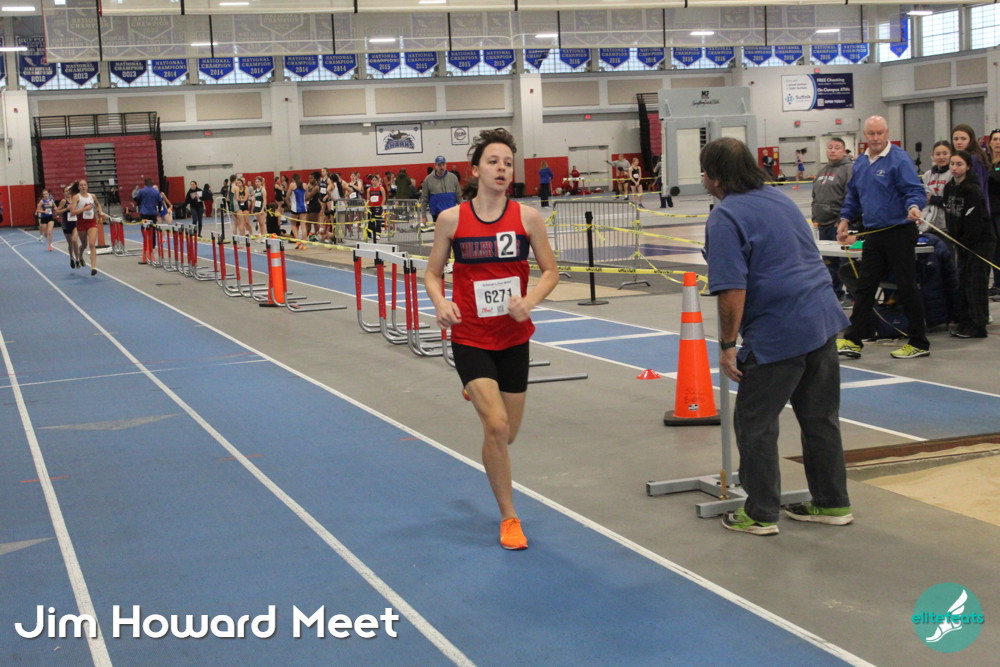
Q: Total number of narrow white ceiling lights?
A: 10